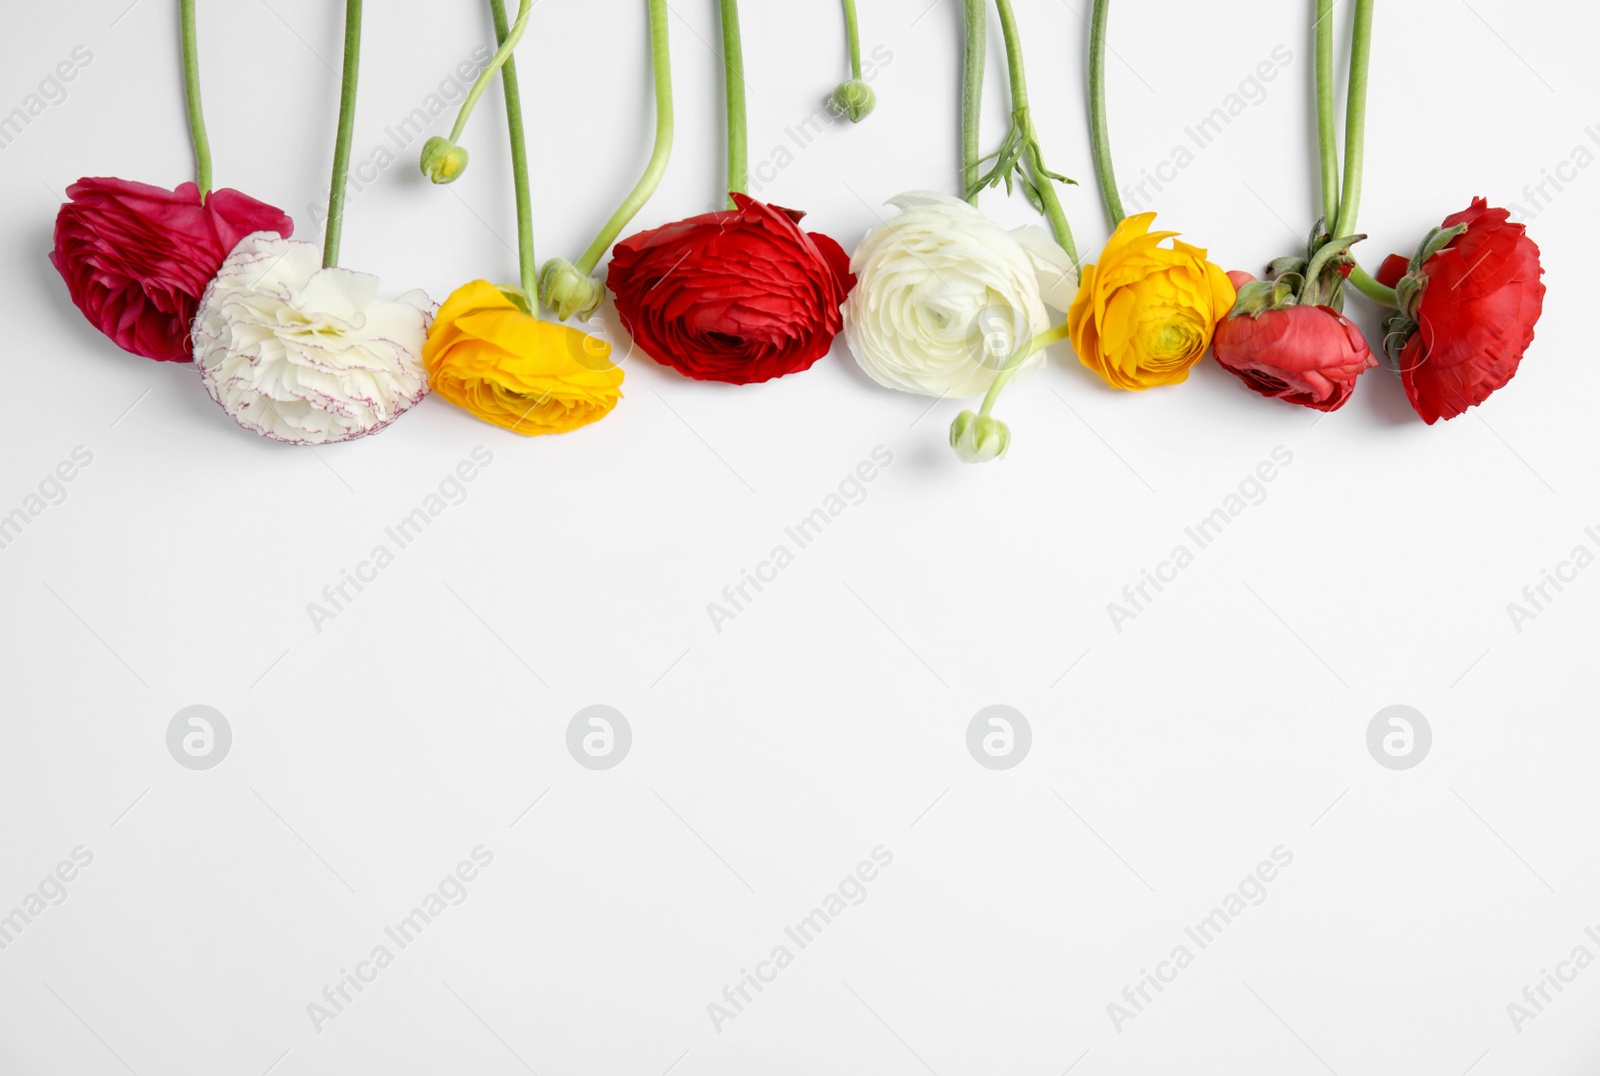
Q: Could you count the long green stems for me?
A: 12